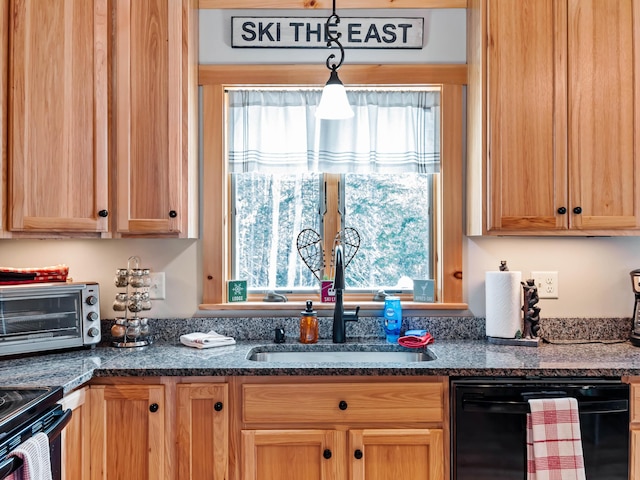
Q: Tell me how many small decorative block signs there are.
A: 3